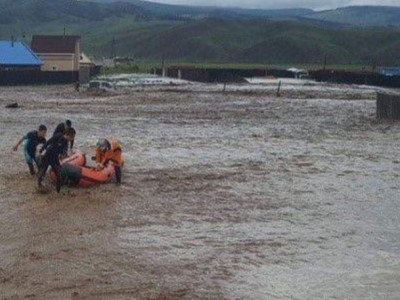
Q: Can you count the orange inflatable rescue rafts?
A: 1